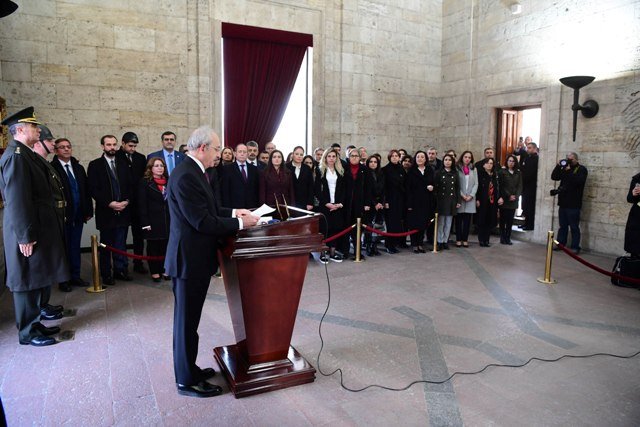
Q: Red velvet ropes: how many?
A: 4